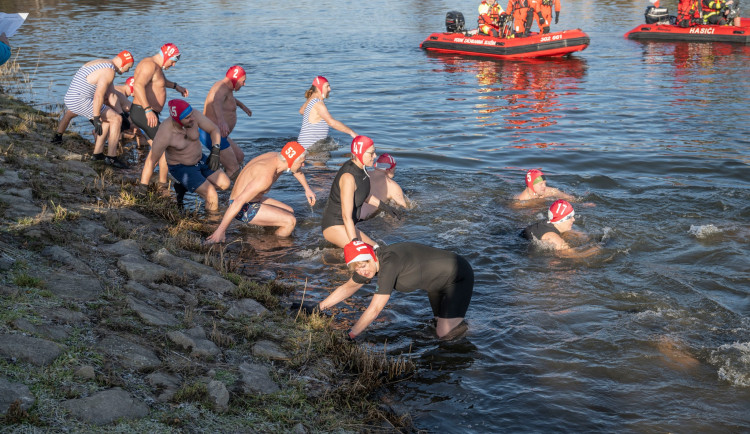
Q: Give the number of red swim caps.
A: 12